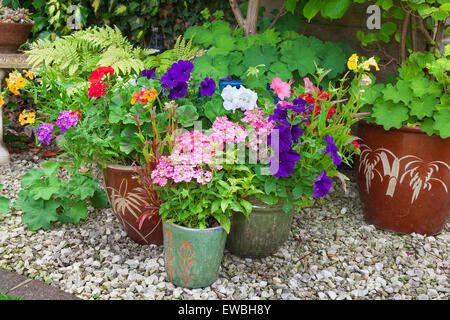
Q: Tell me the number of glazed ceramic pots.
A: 4